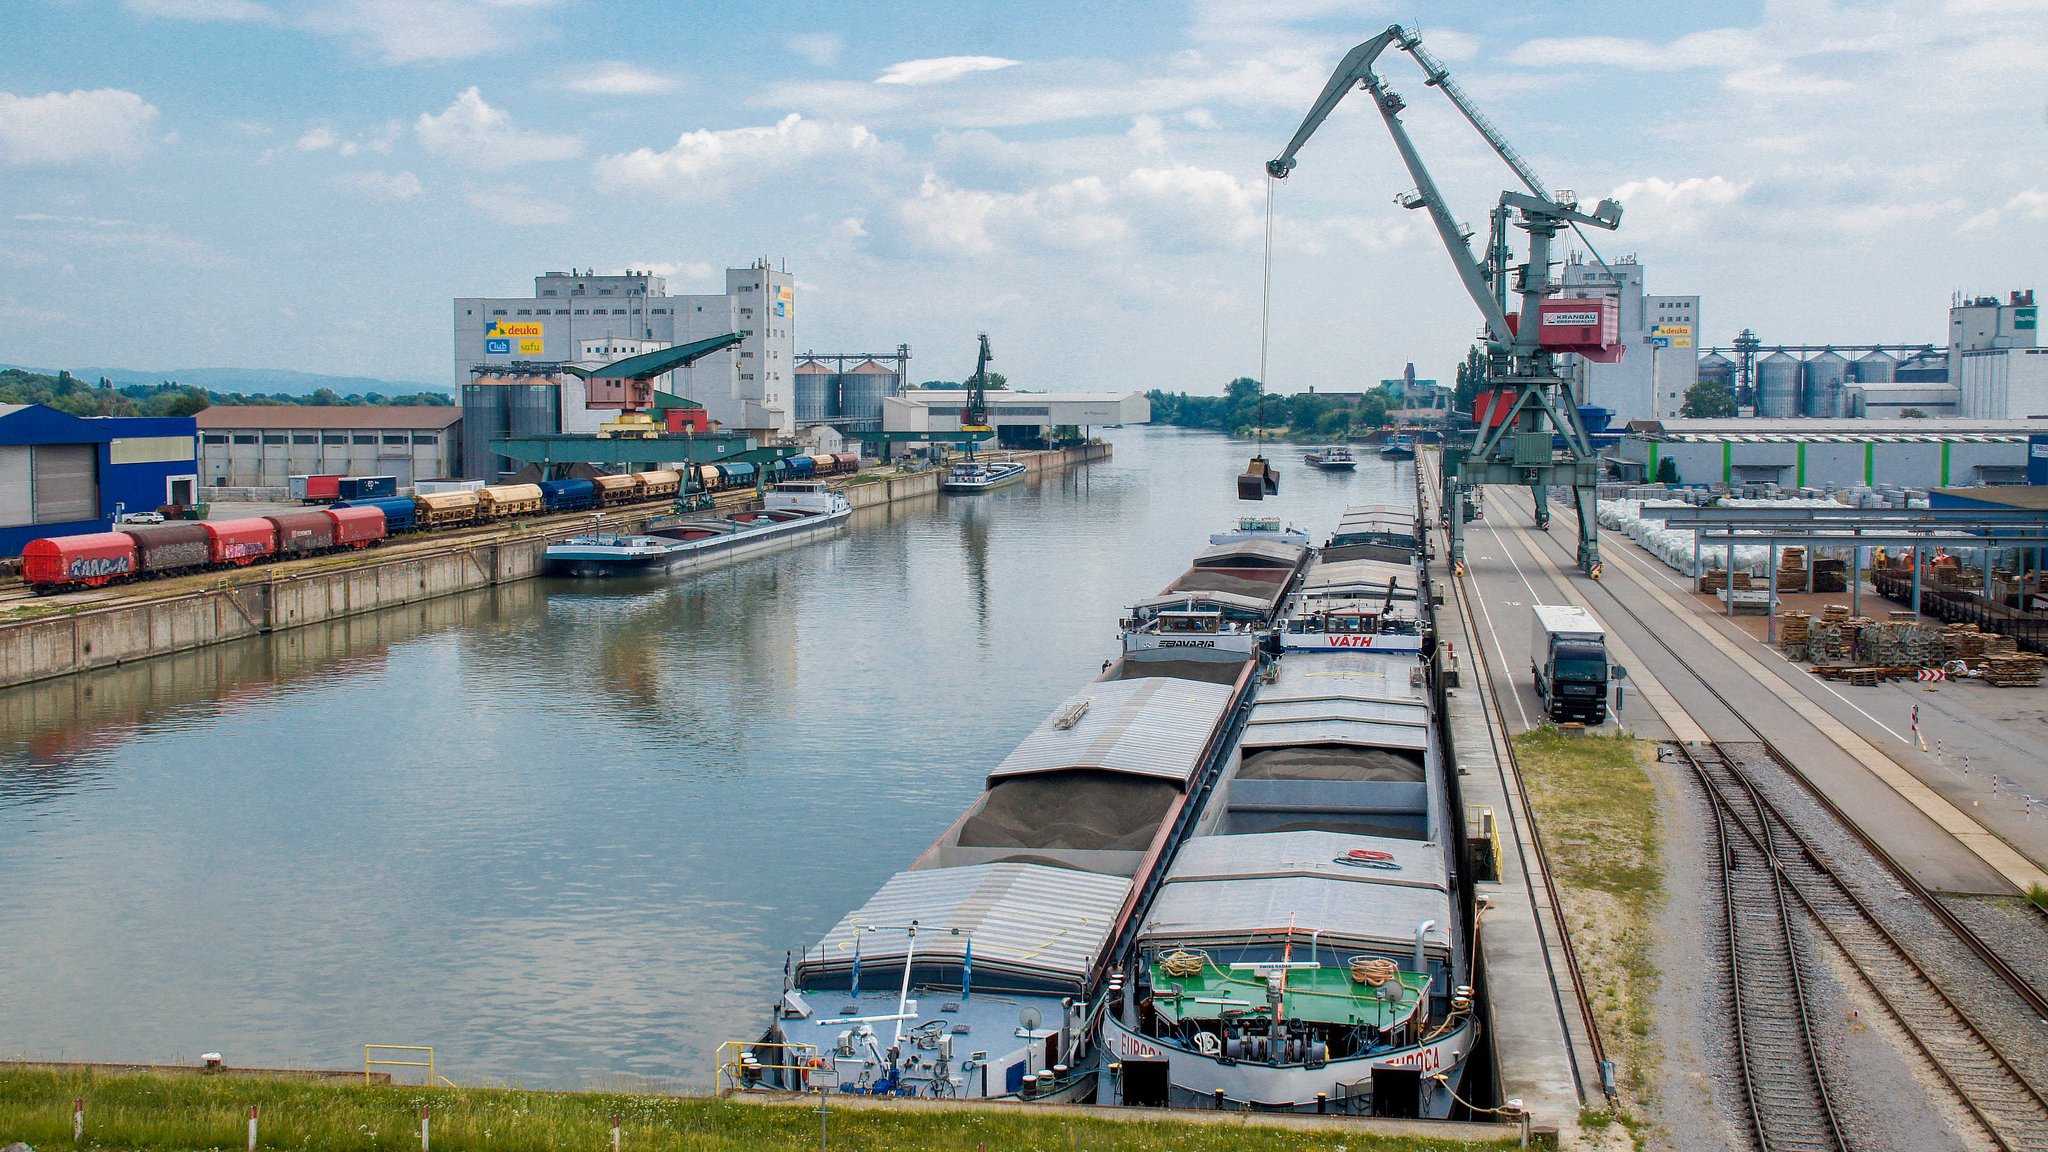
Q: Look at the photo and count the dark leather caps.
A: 0